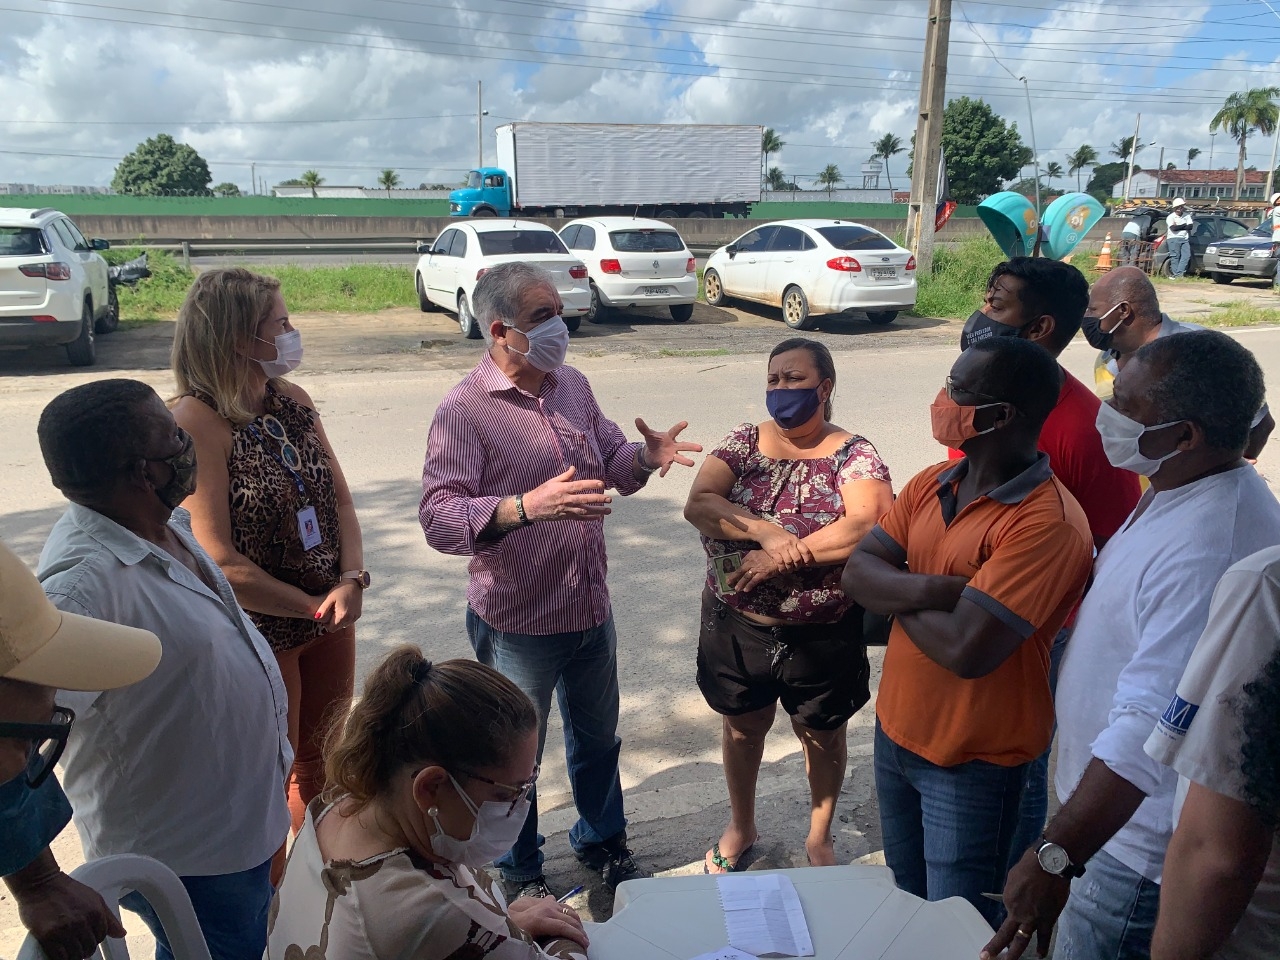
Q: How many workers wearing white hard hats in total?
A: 2